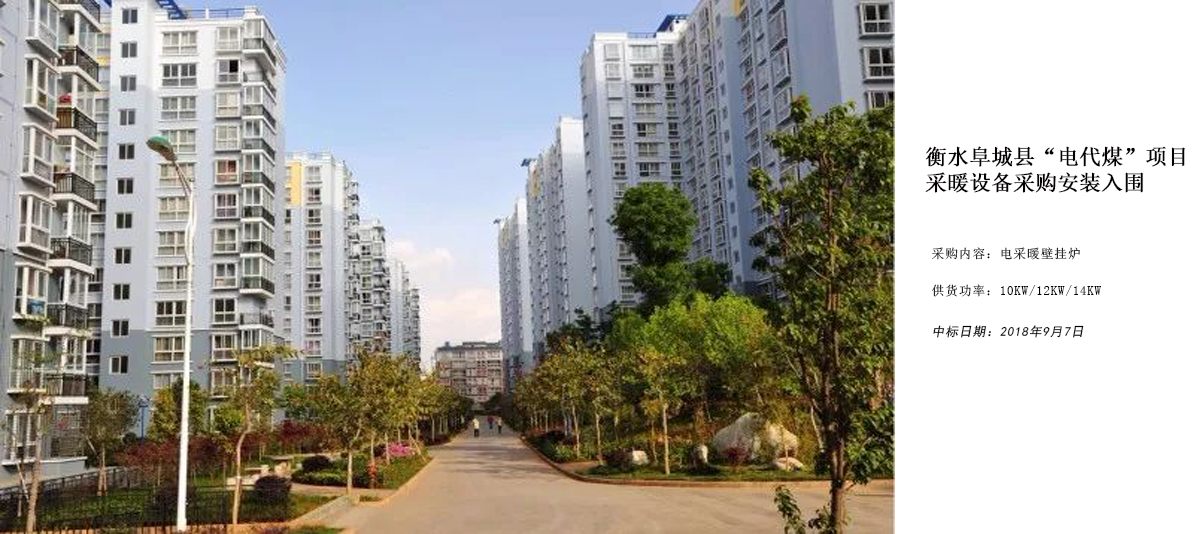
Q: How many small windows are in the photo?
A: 11